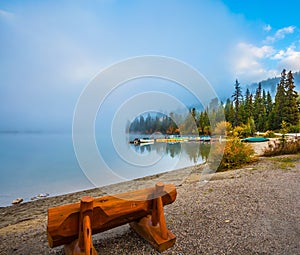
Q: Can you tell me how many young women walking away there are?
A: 0